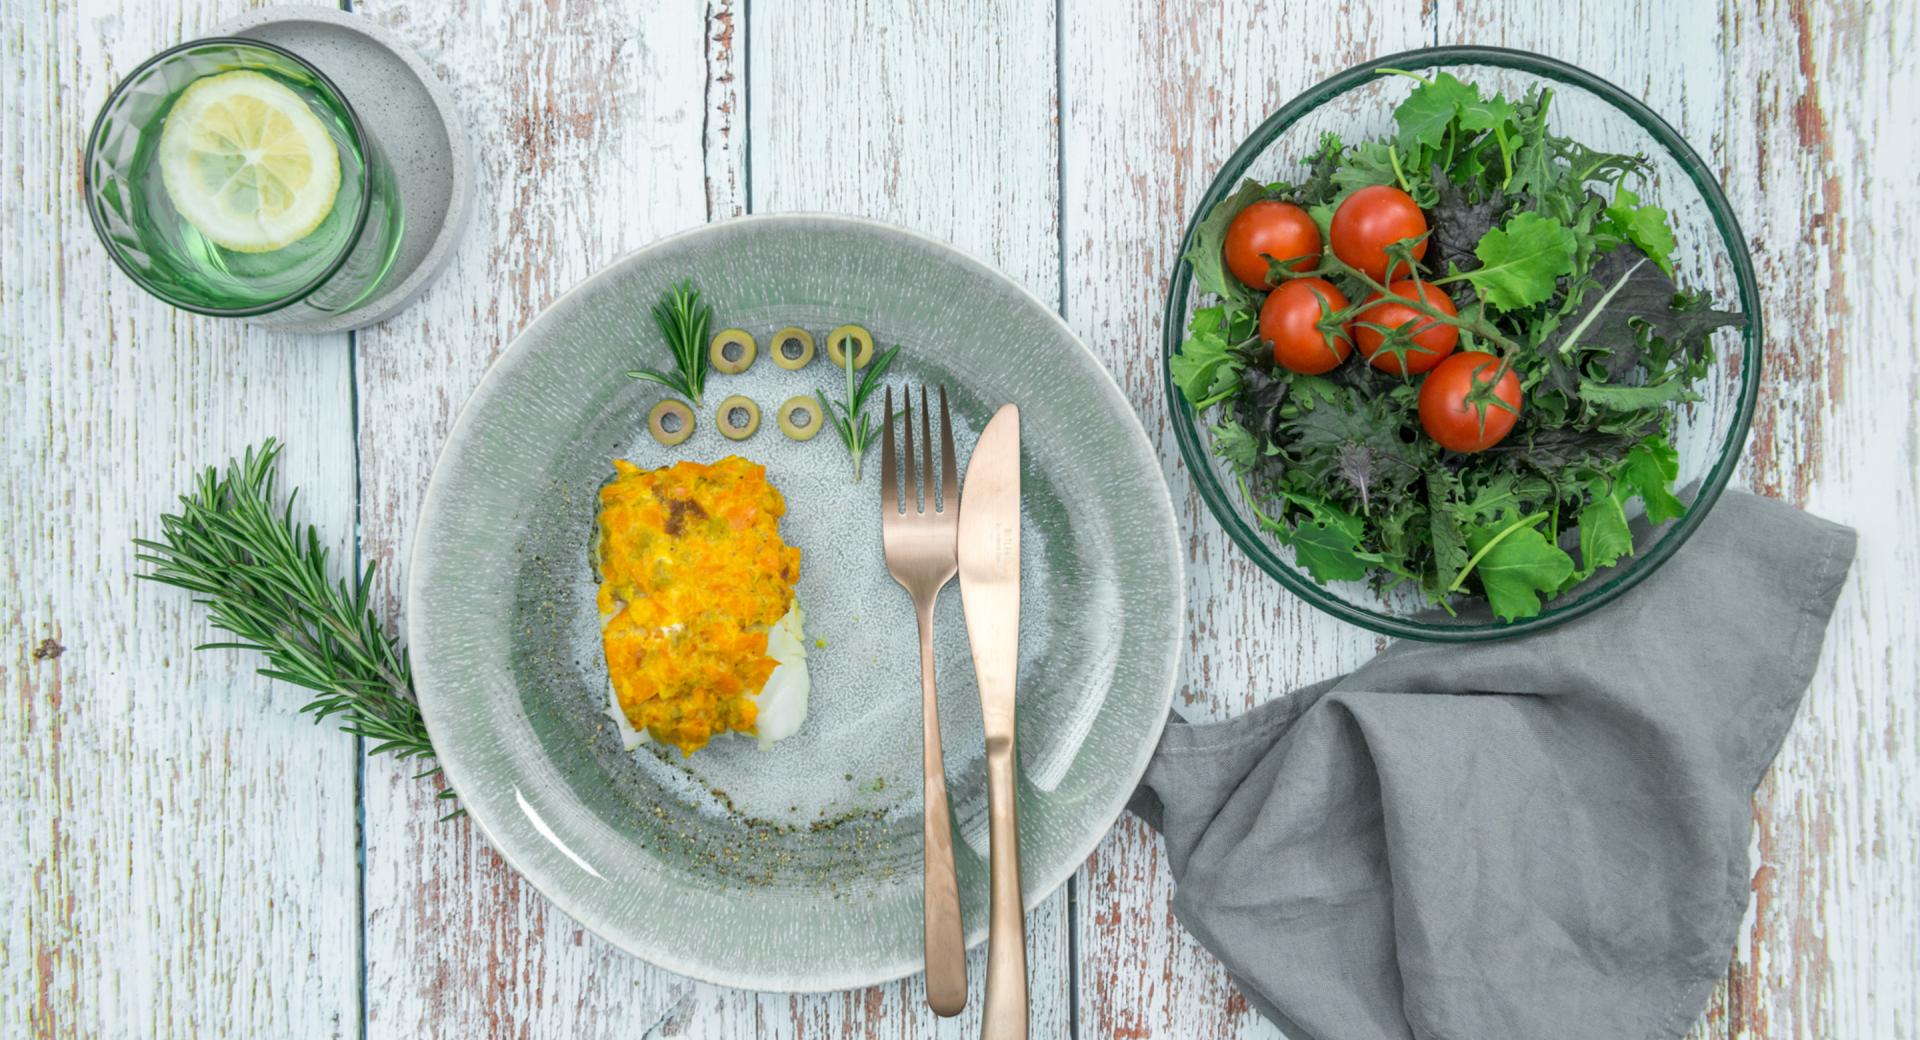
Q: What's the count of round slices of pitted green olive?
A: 6